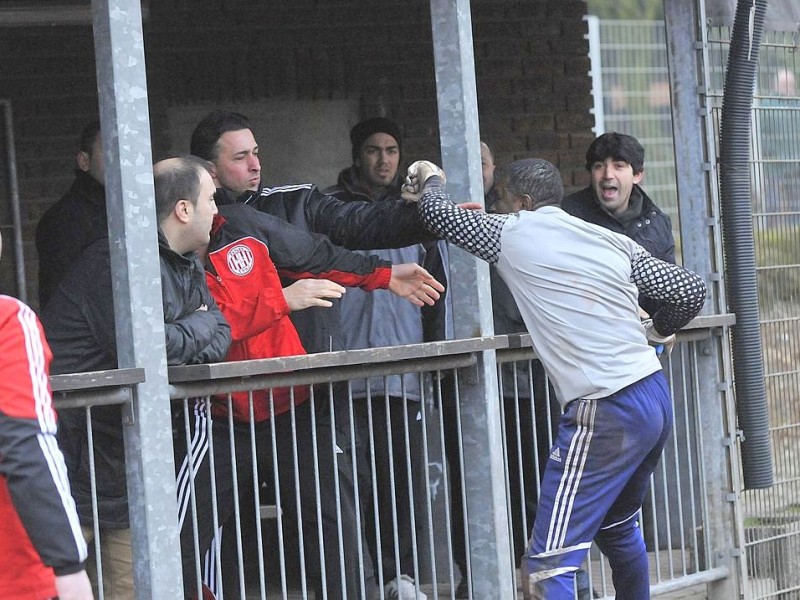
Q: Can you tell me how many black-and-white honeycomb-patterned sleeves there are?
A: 2